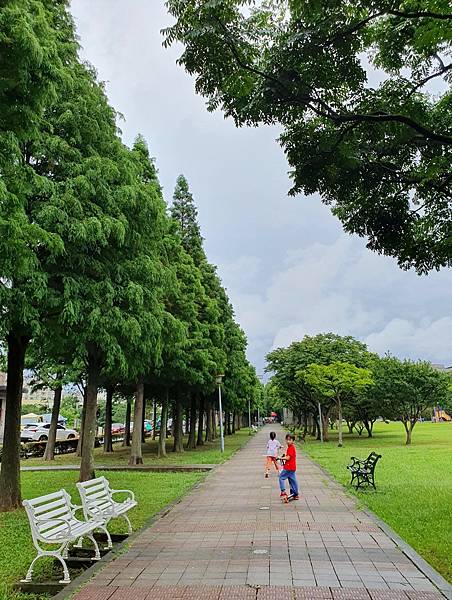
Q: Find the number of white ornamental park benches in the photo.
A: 2